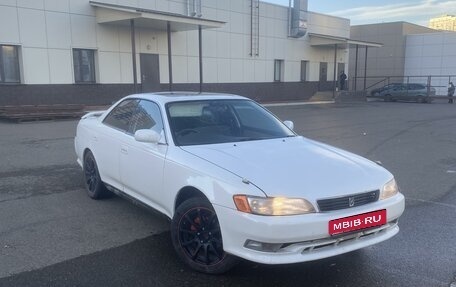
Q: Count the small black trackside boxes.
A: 0